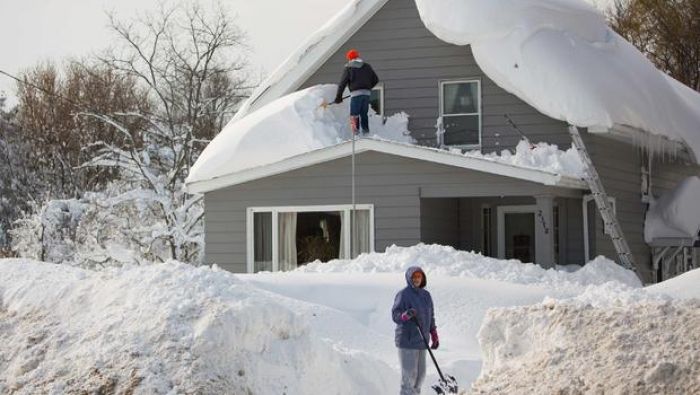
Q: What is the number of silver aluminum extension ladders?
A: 1